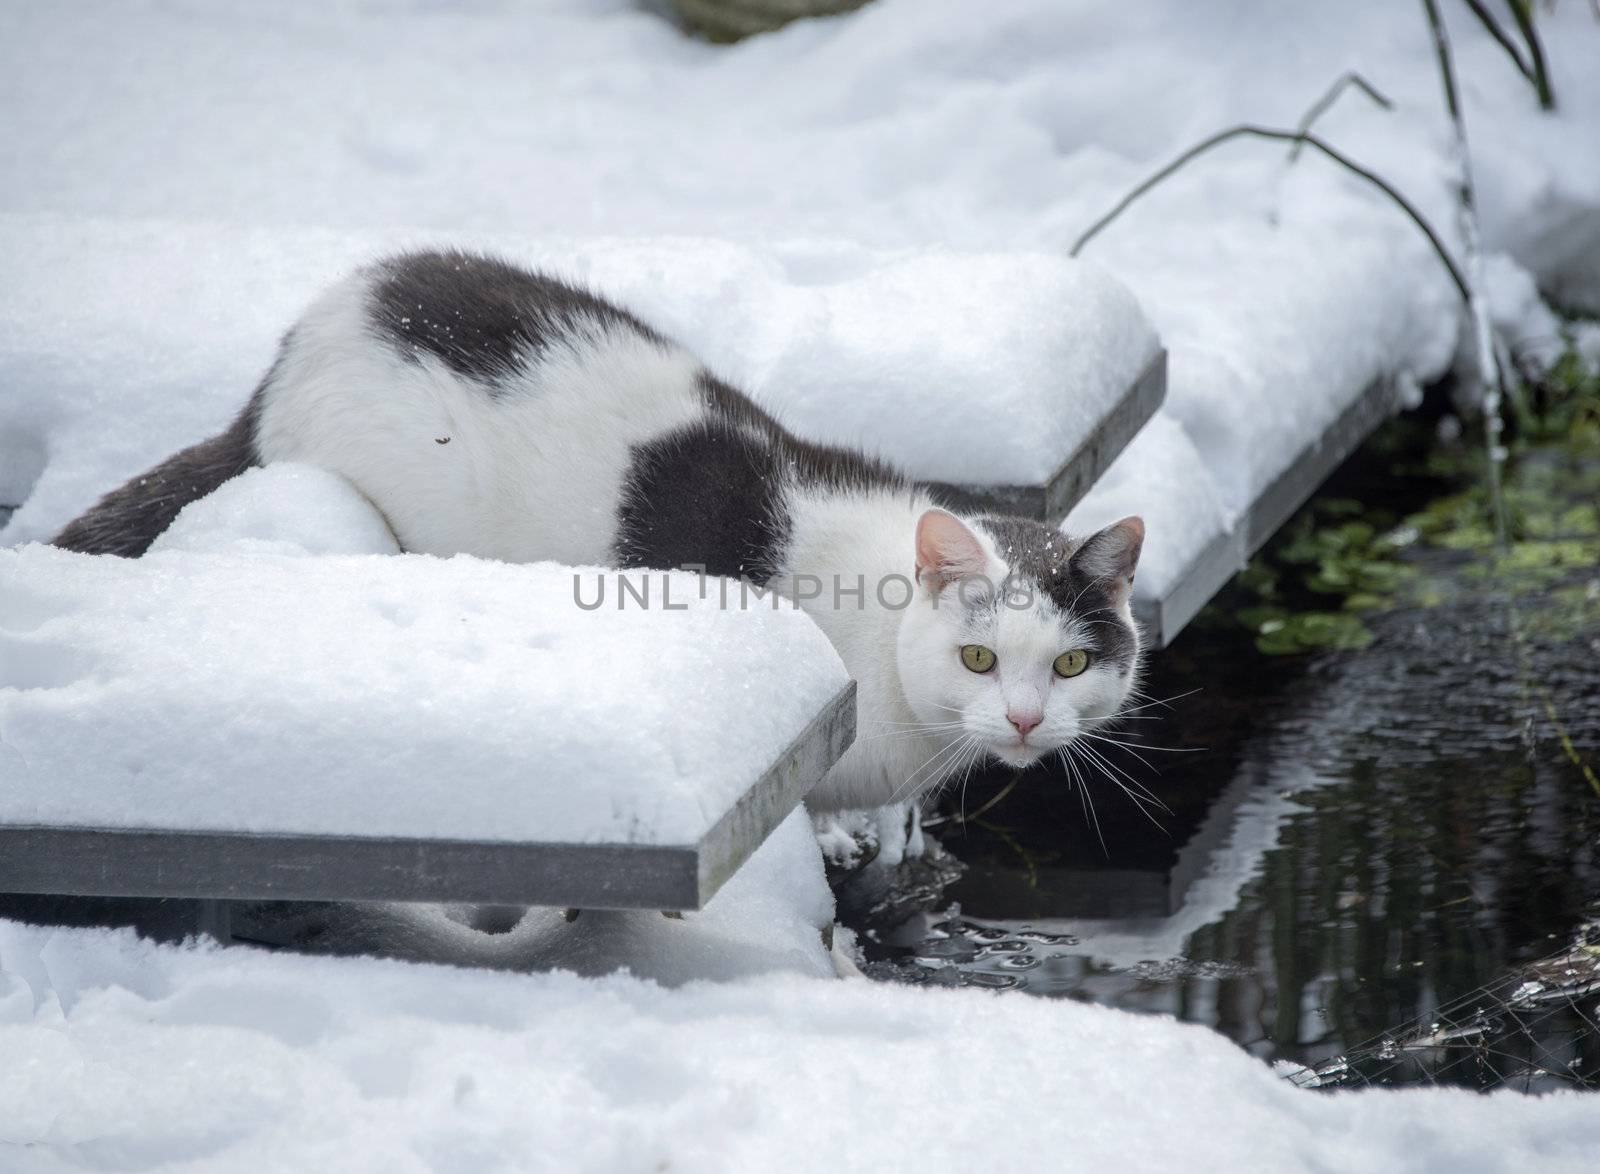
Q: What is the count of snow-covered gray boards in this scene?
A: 3